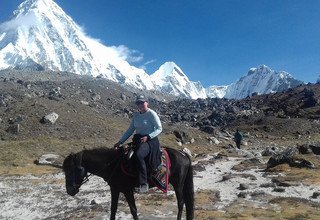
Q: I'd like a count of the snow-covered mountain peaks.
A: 3